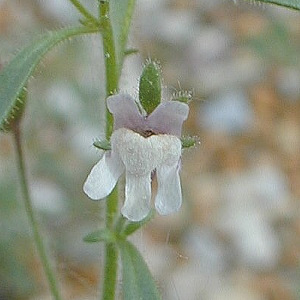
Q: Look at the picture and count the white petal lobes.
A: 3